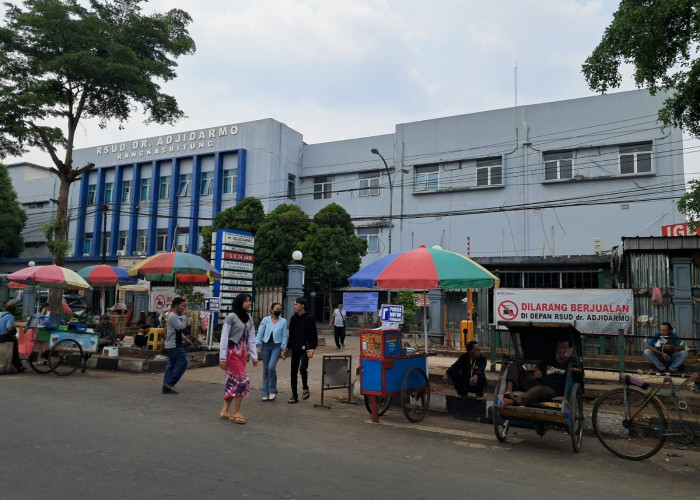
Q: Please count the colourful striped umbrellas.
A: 4